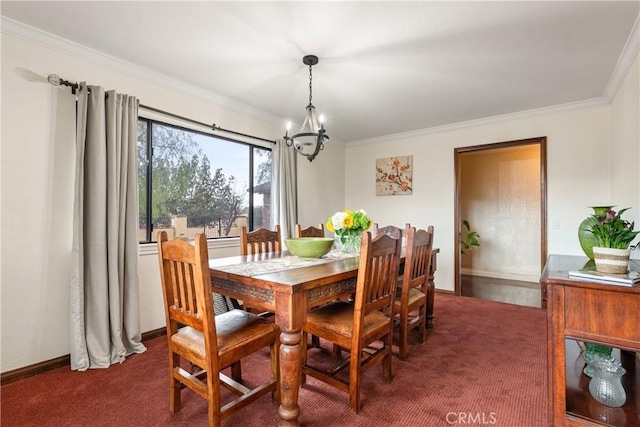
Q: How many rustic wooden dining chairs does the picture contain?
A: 6